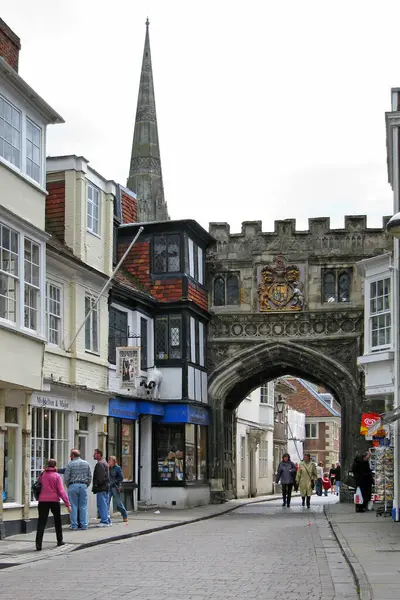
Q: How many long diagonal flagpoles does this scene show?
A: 1